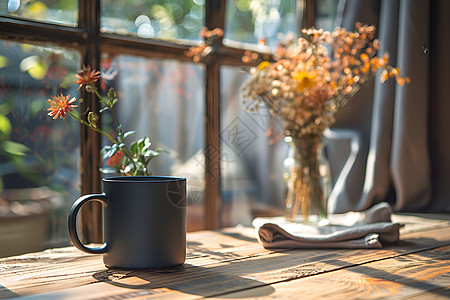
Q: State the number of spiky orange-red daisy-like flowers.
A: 2